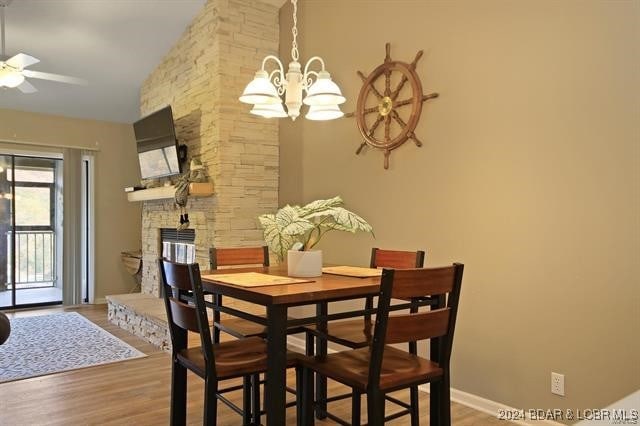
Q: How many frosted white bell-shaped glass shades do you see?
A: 4